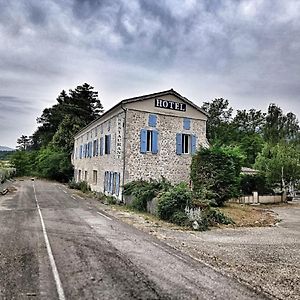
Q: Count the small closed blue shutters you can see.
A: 2